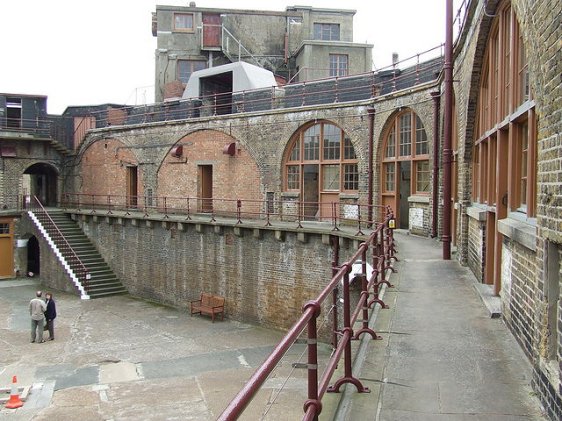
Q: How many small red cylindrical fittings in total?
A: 2